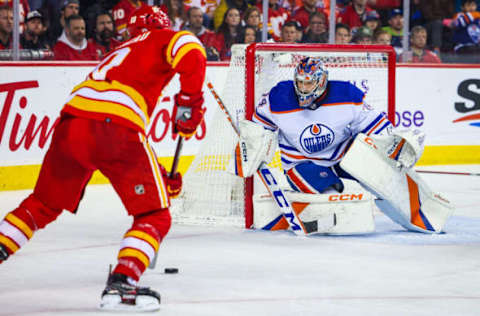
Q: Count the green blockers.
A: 0